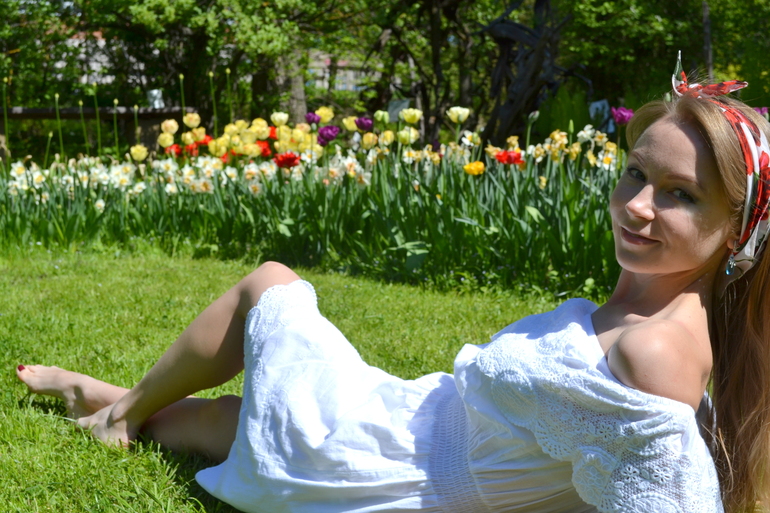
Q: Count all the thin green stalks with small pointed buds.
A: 10